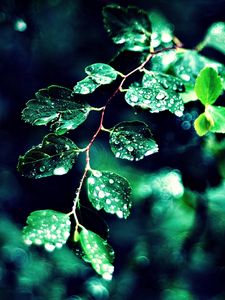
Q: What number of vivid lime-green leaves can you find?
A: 3